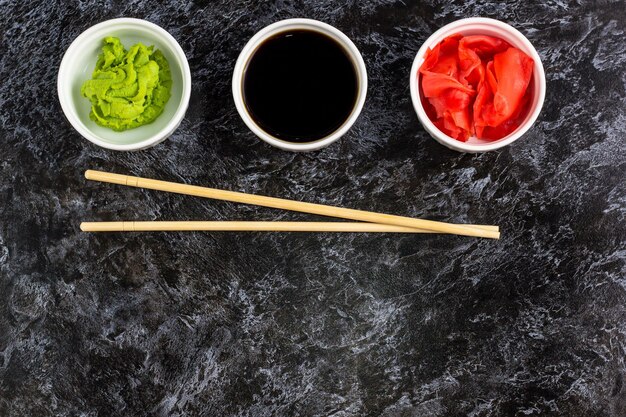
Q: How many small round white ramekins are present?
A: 3